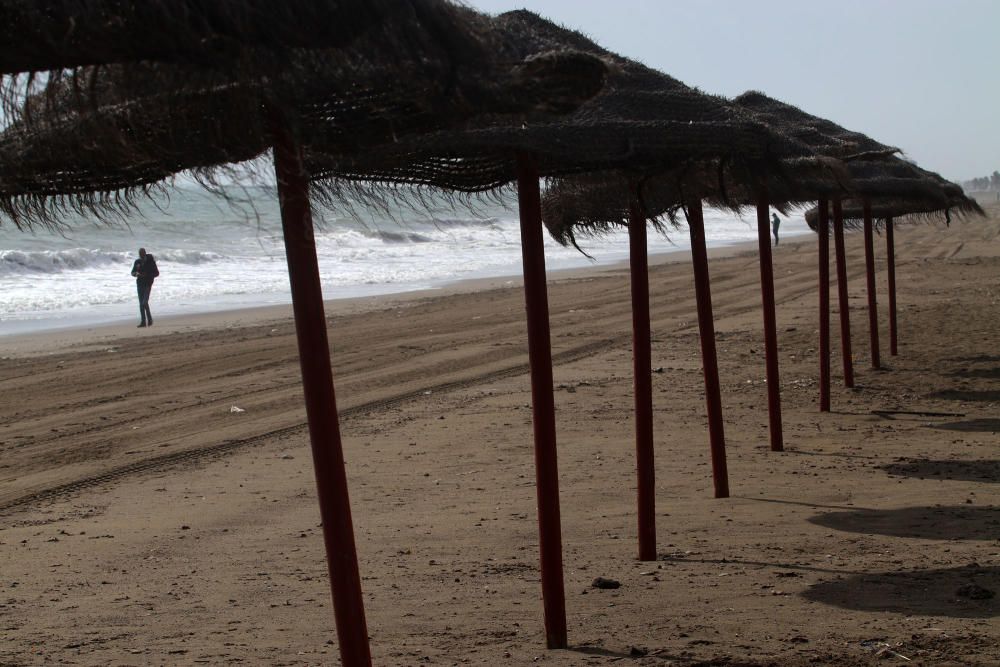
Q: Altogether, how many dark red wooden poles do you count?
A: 9